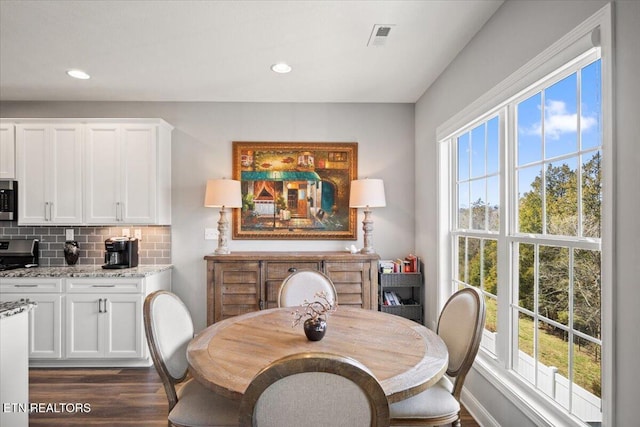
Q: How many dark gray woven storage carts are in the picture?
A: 1